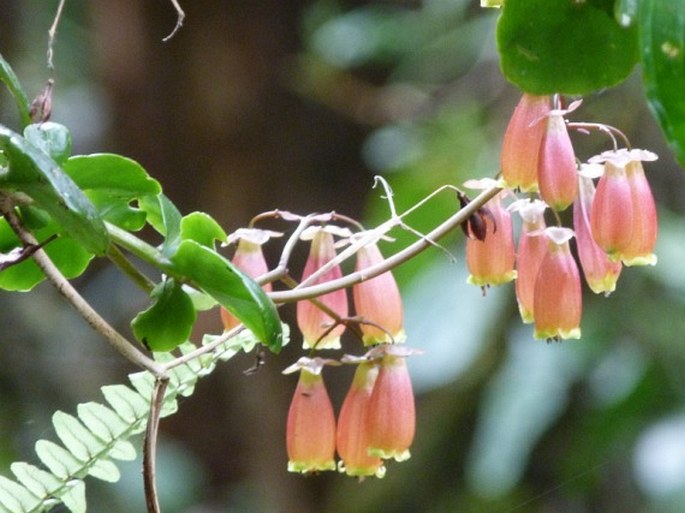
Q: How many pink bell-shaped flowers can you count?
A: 14